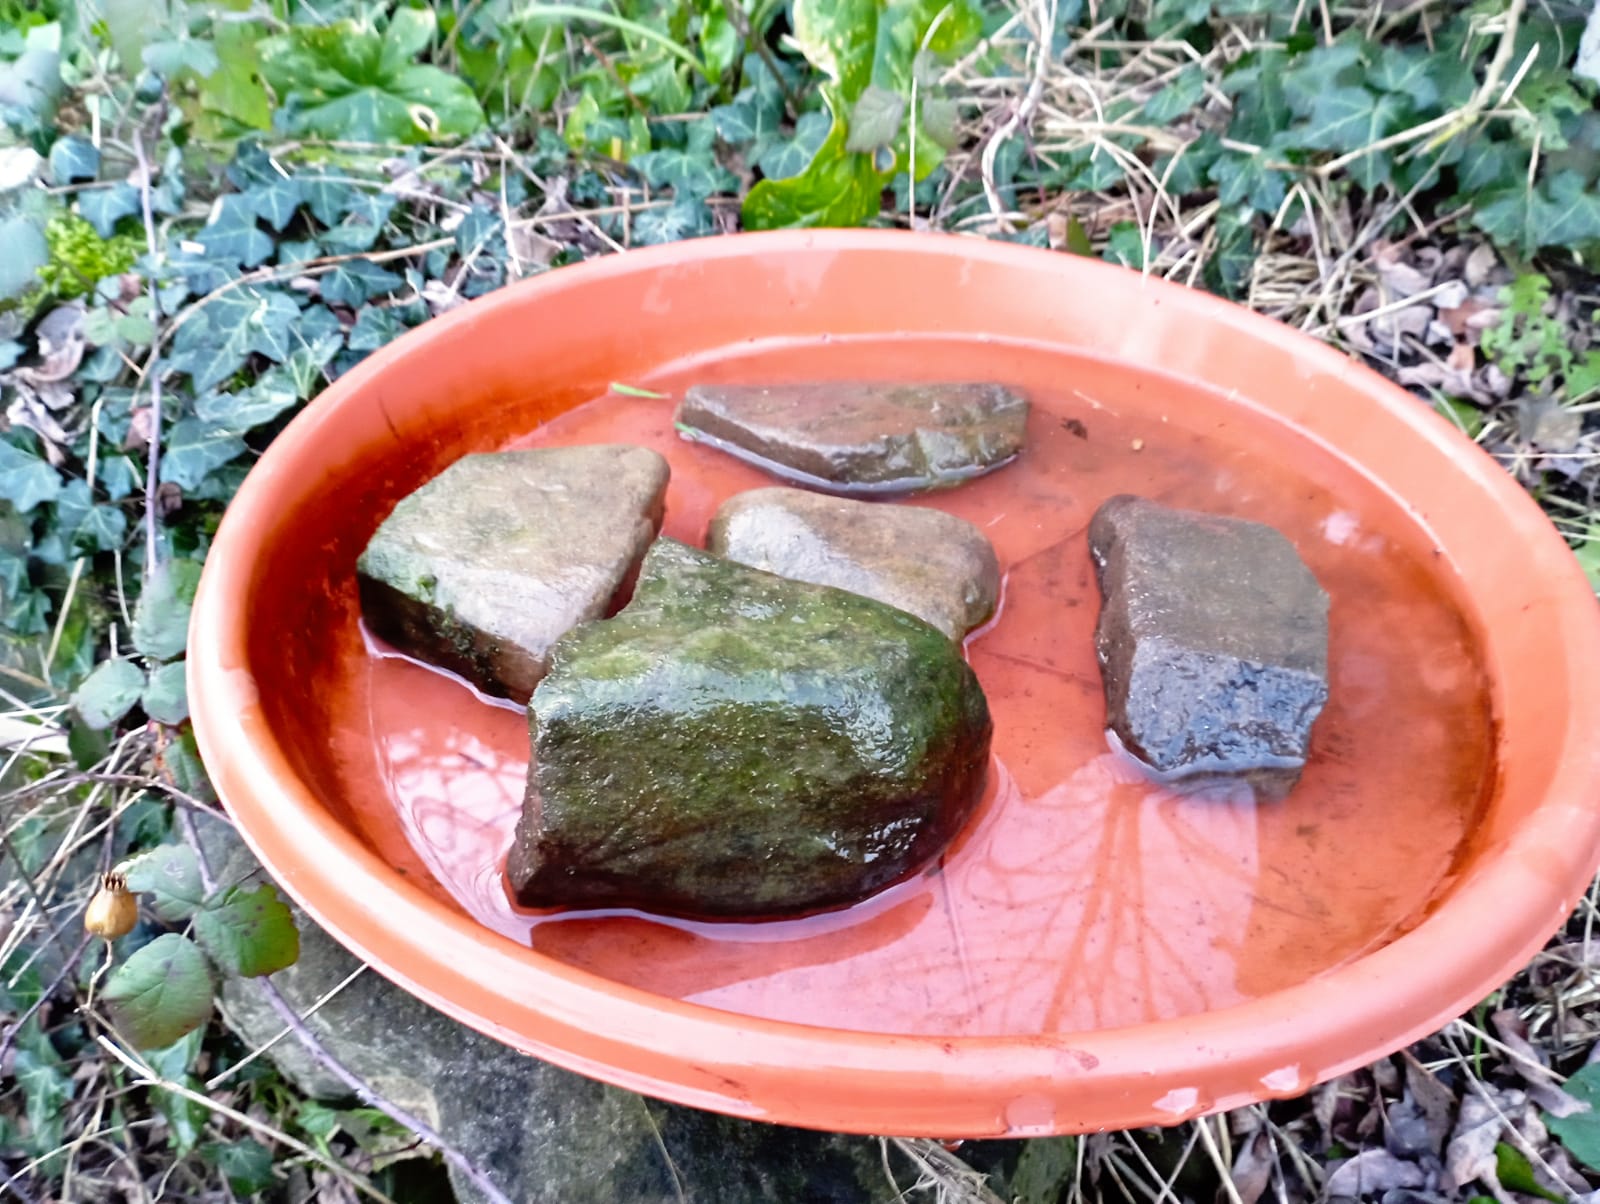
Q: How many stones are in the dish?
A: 5